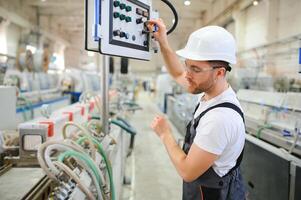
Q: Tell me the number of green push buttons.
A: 6